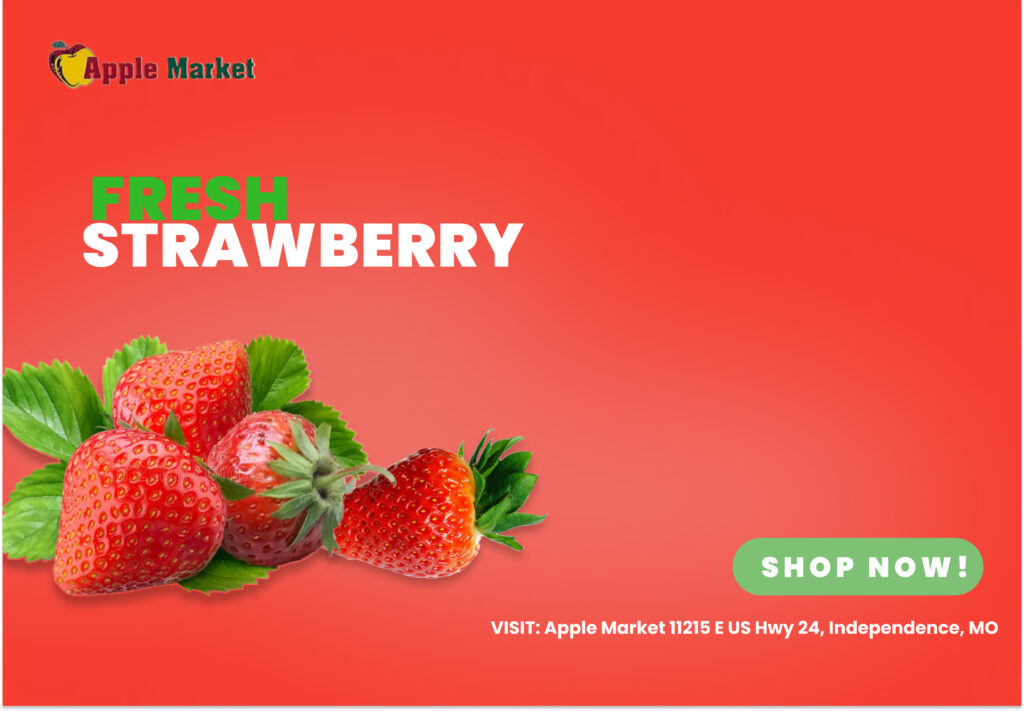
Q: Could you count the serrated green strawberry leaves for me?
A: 6